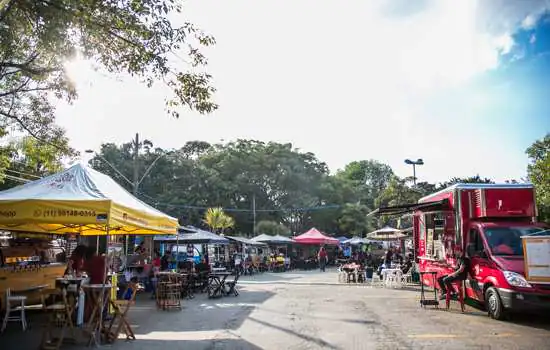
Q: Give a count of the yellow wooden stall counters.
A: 1